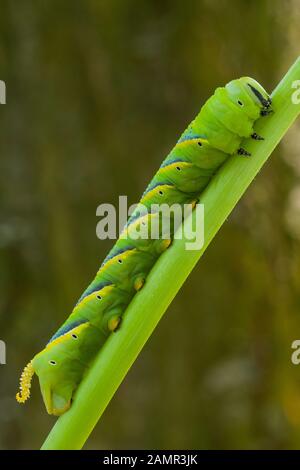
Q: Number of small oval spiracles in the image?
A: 9